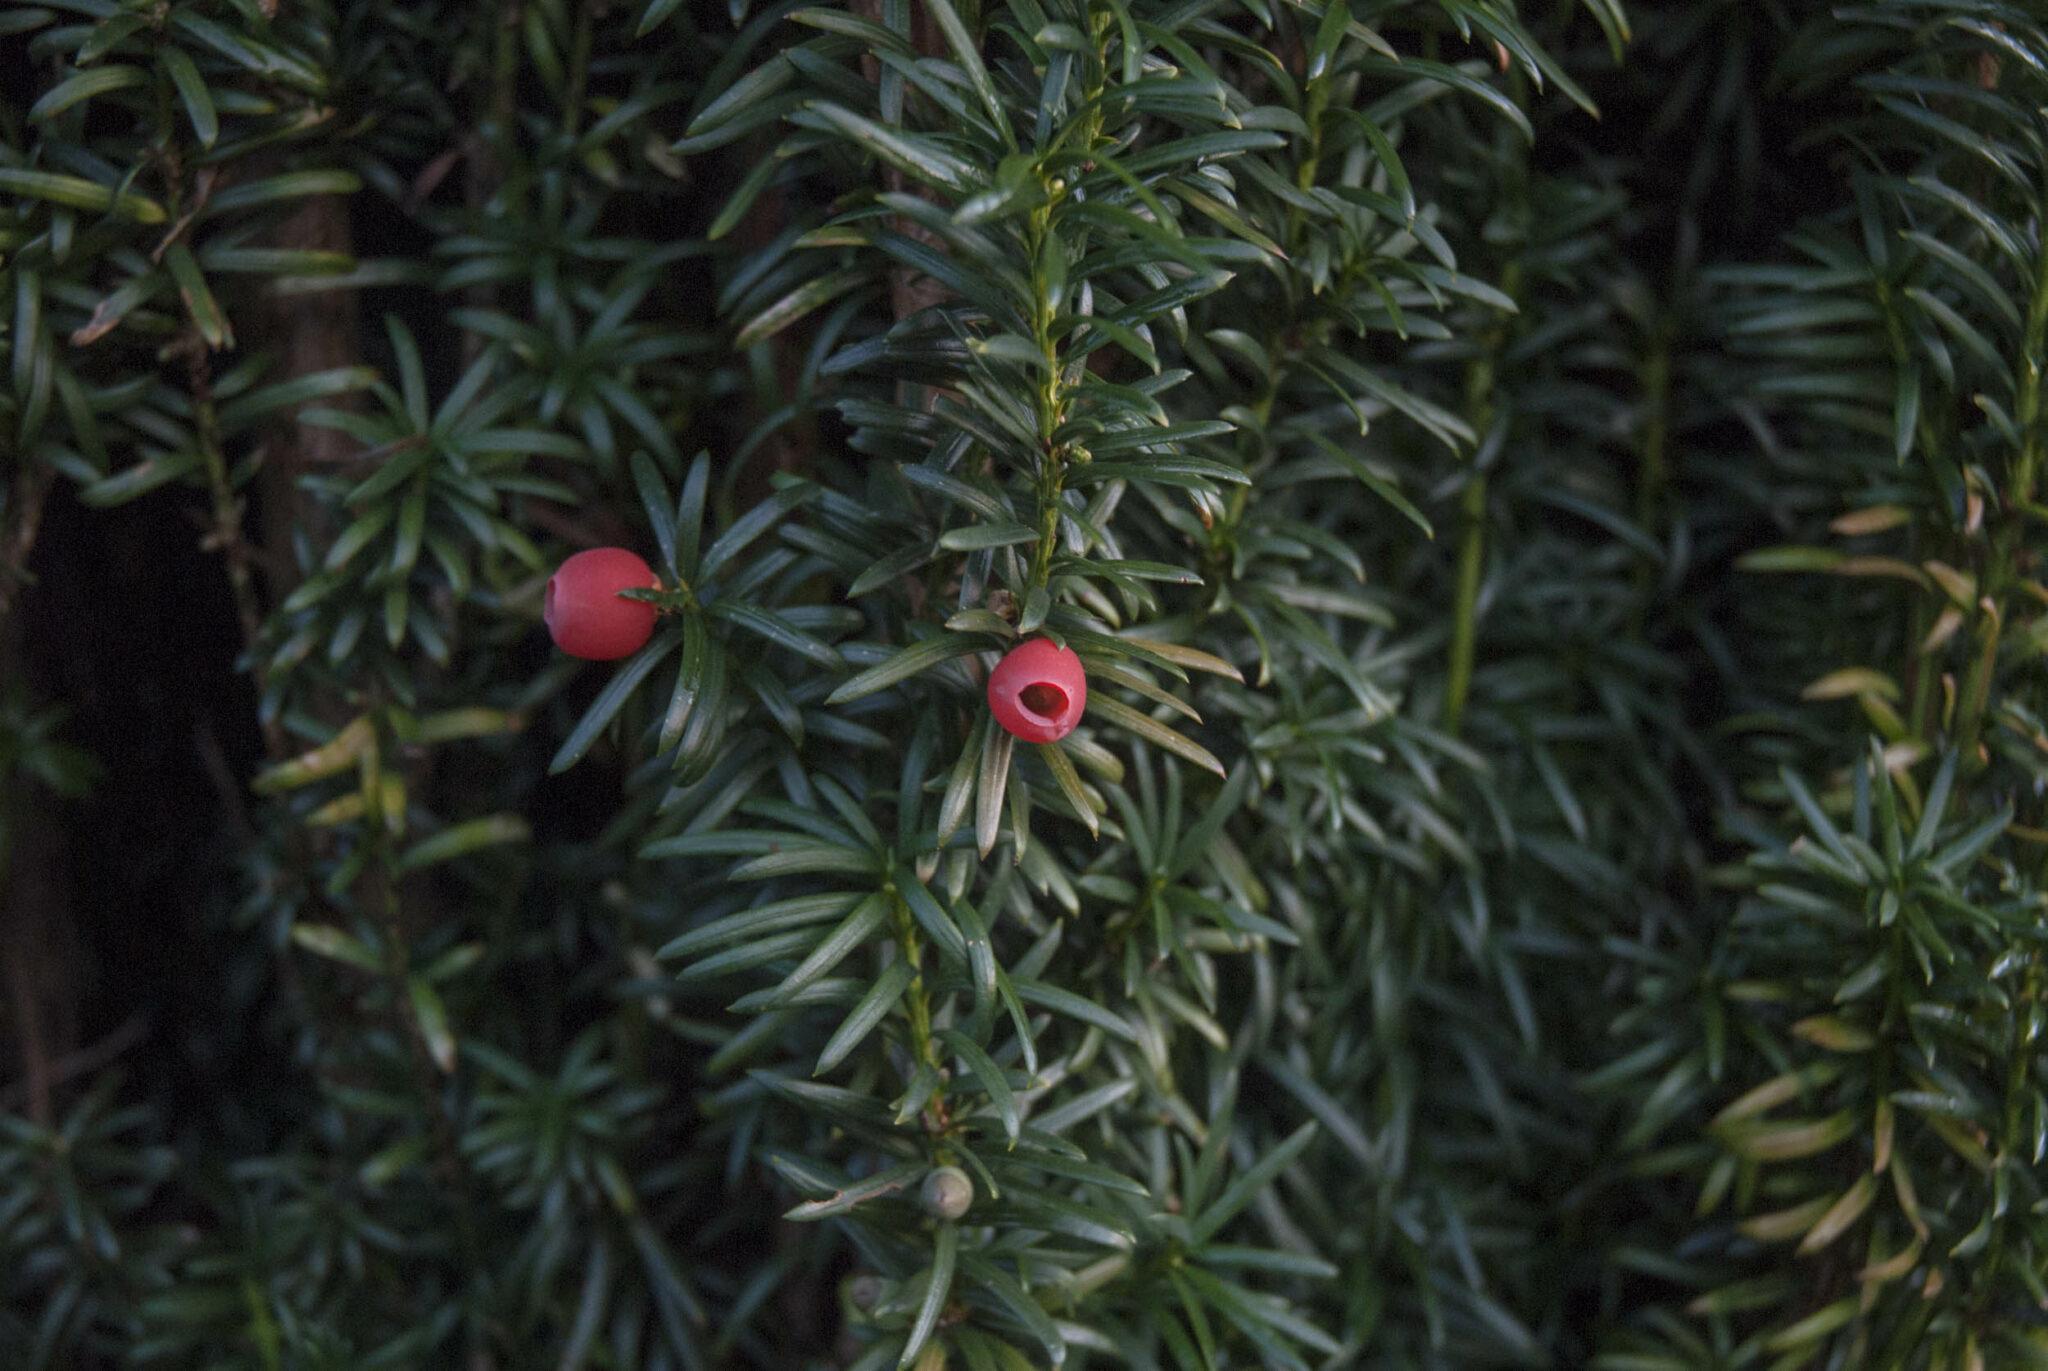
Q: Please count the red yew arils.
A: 2